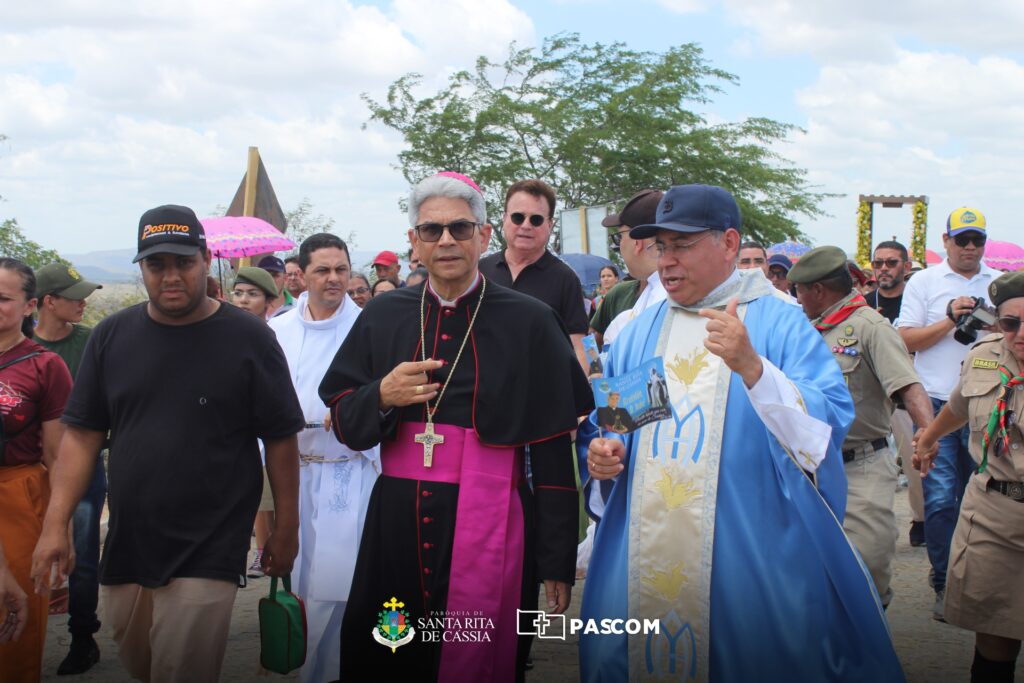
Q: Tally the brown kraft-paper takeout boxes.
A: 0